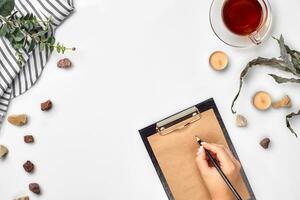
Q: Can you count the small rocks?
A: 11